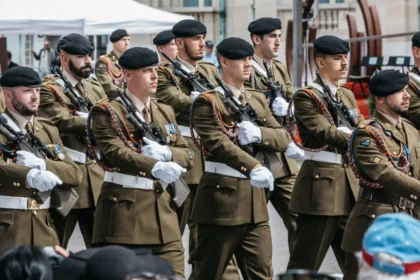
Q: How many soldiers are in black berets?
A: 11